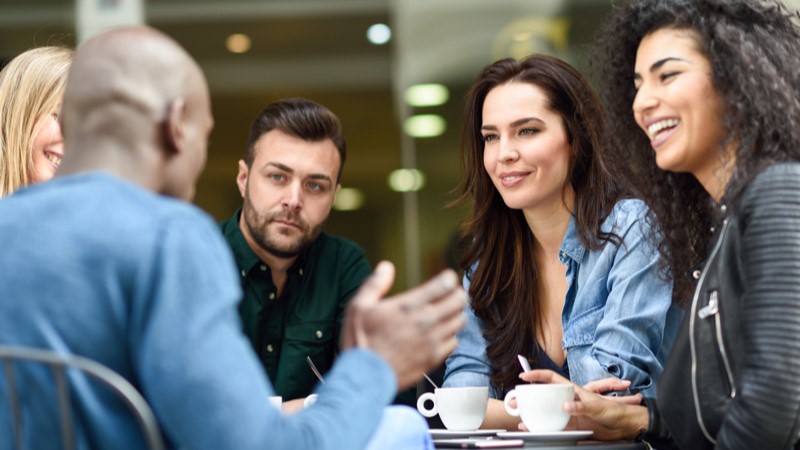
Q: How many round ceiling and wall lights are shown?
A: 6